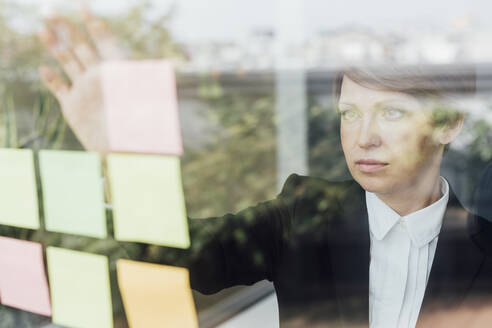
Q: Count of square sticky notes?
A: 7